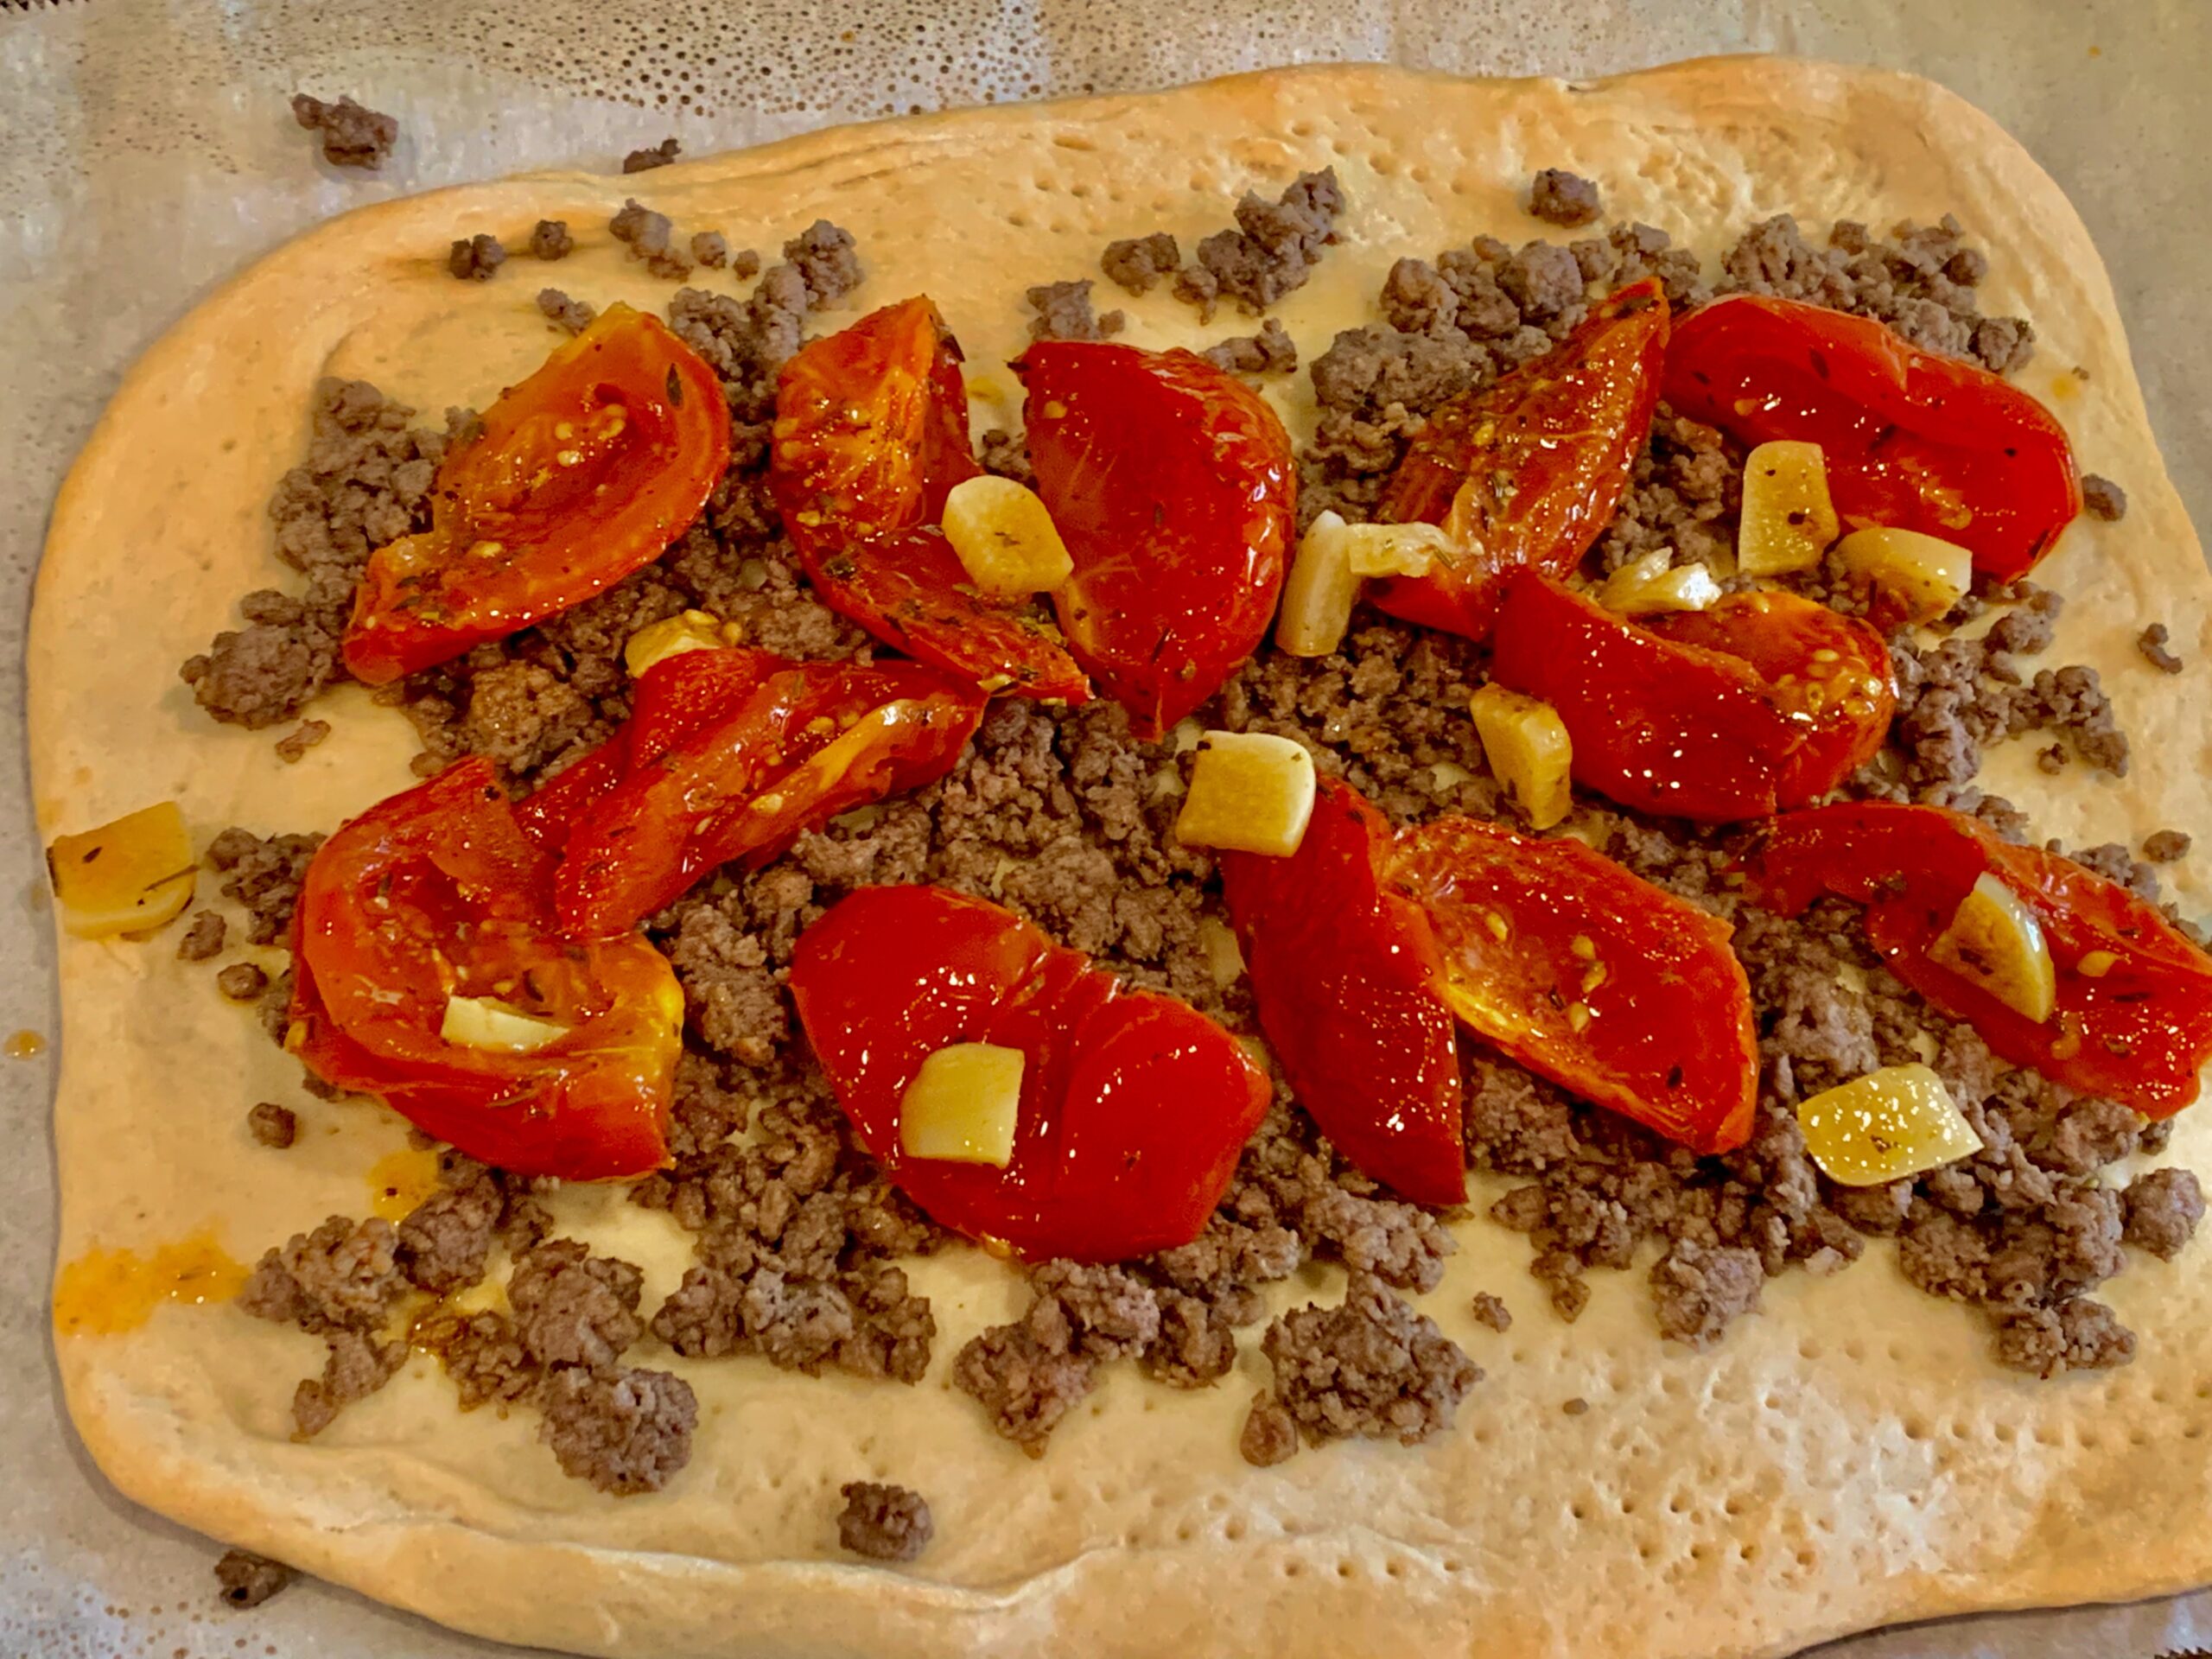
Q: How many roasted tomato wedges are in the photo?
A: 12